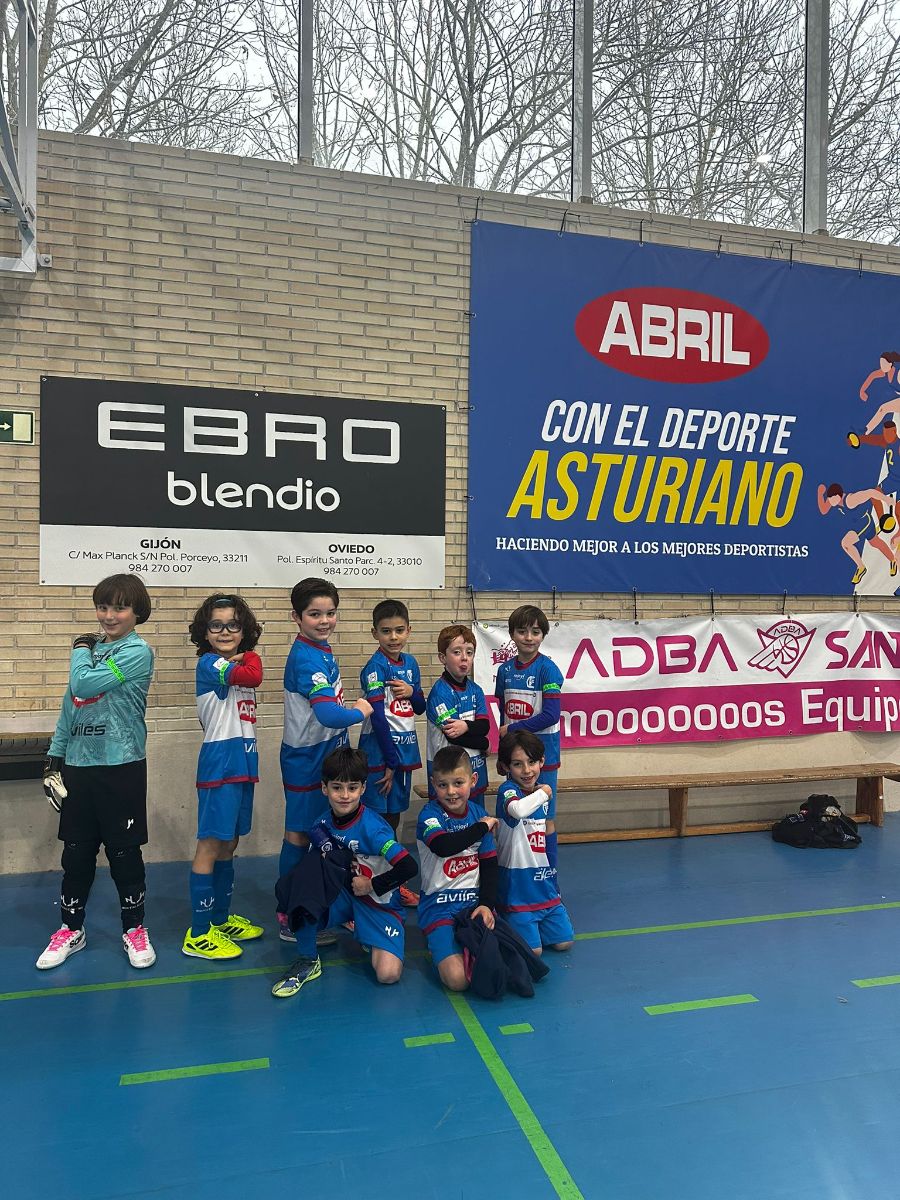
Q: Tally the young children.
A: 9